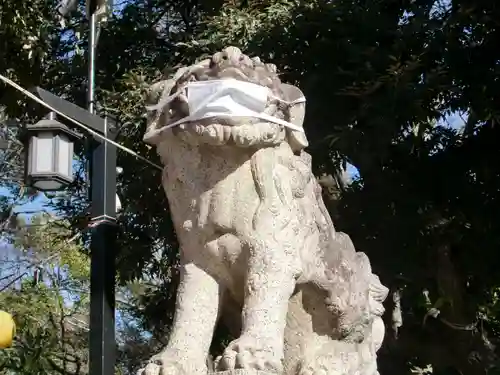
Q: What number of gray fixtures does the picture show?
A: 1